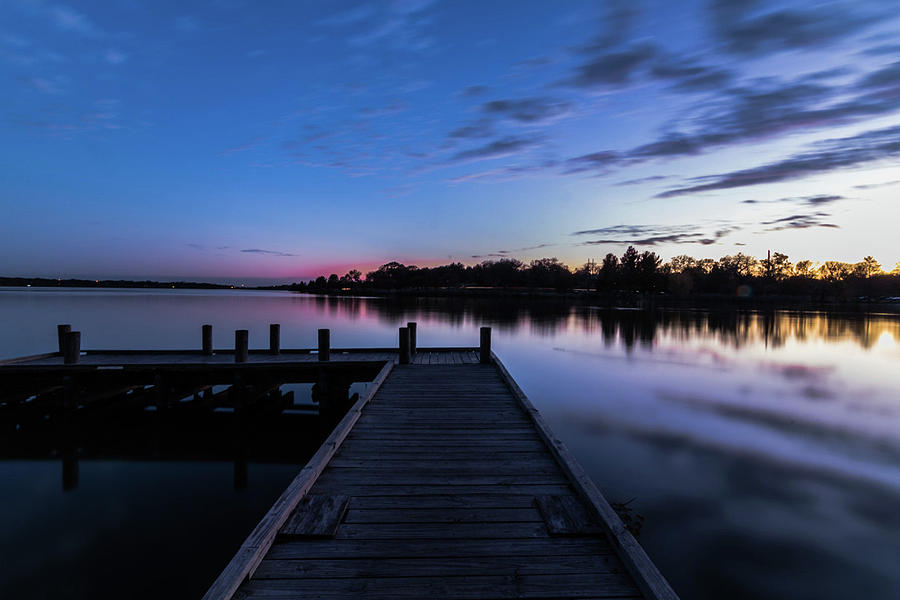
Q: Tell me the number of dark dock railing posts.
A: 9